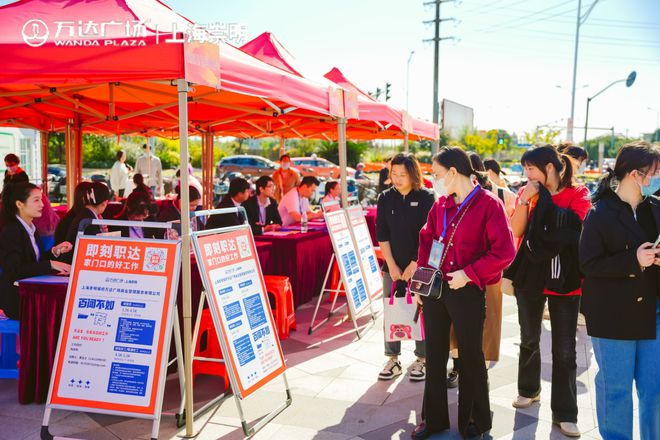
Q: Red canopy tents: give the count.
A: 3